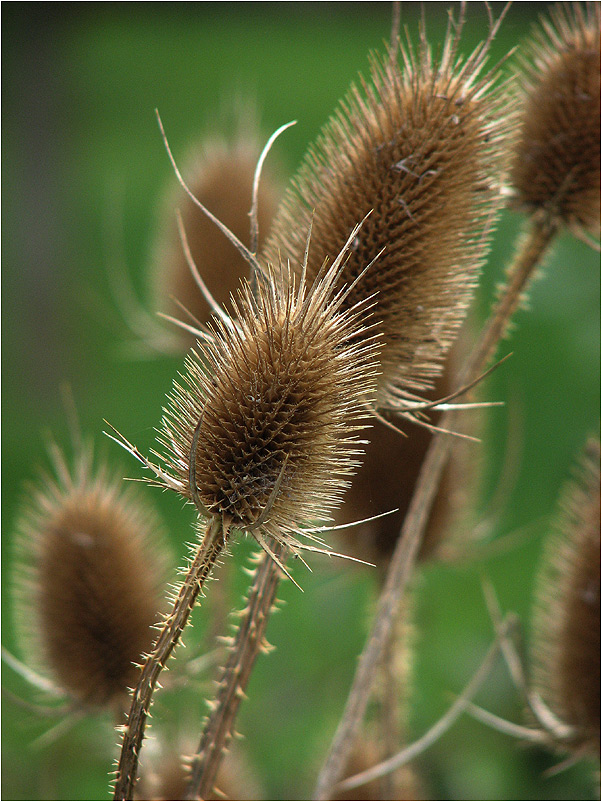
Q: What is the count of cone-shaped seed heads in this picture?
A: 7